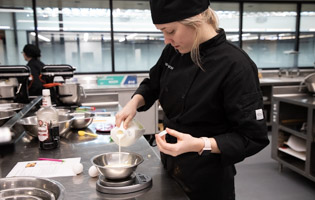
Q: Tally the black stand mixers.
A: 2